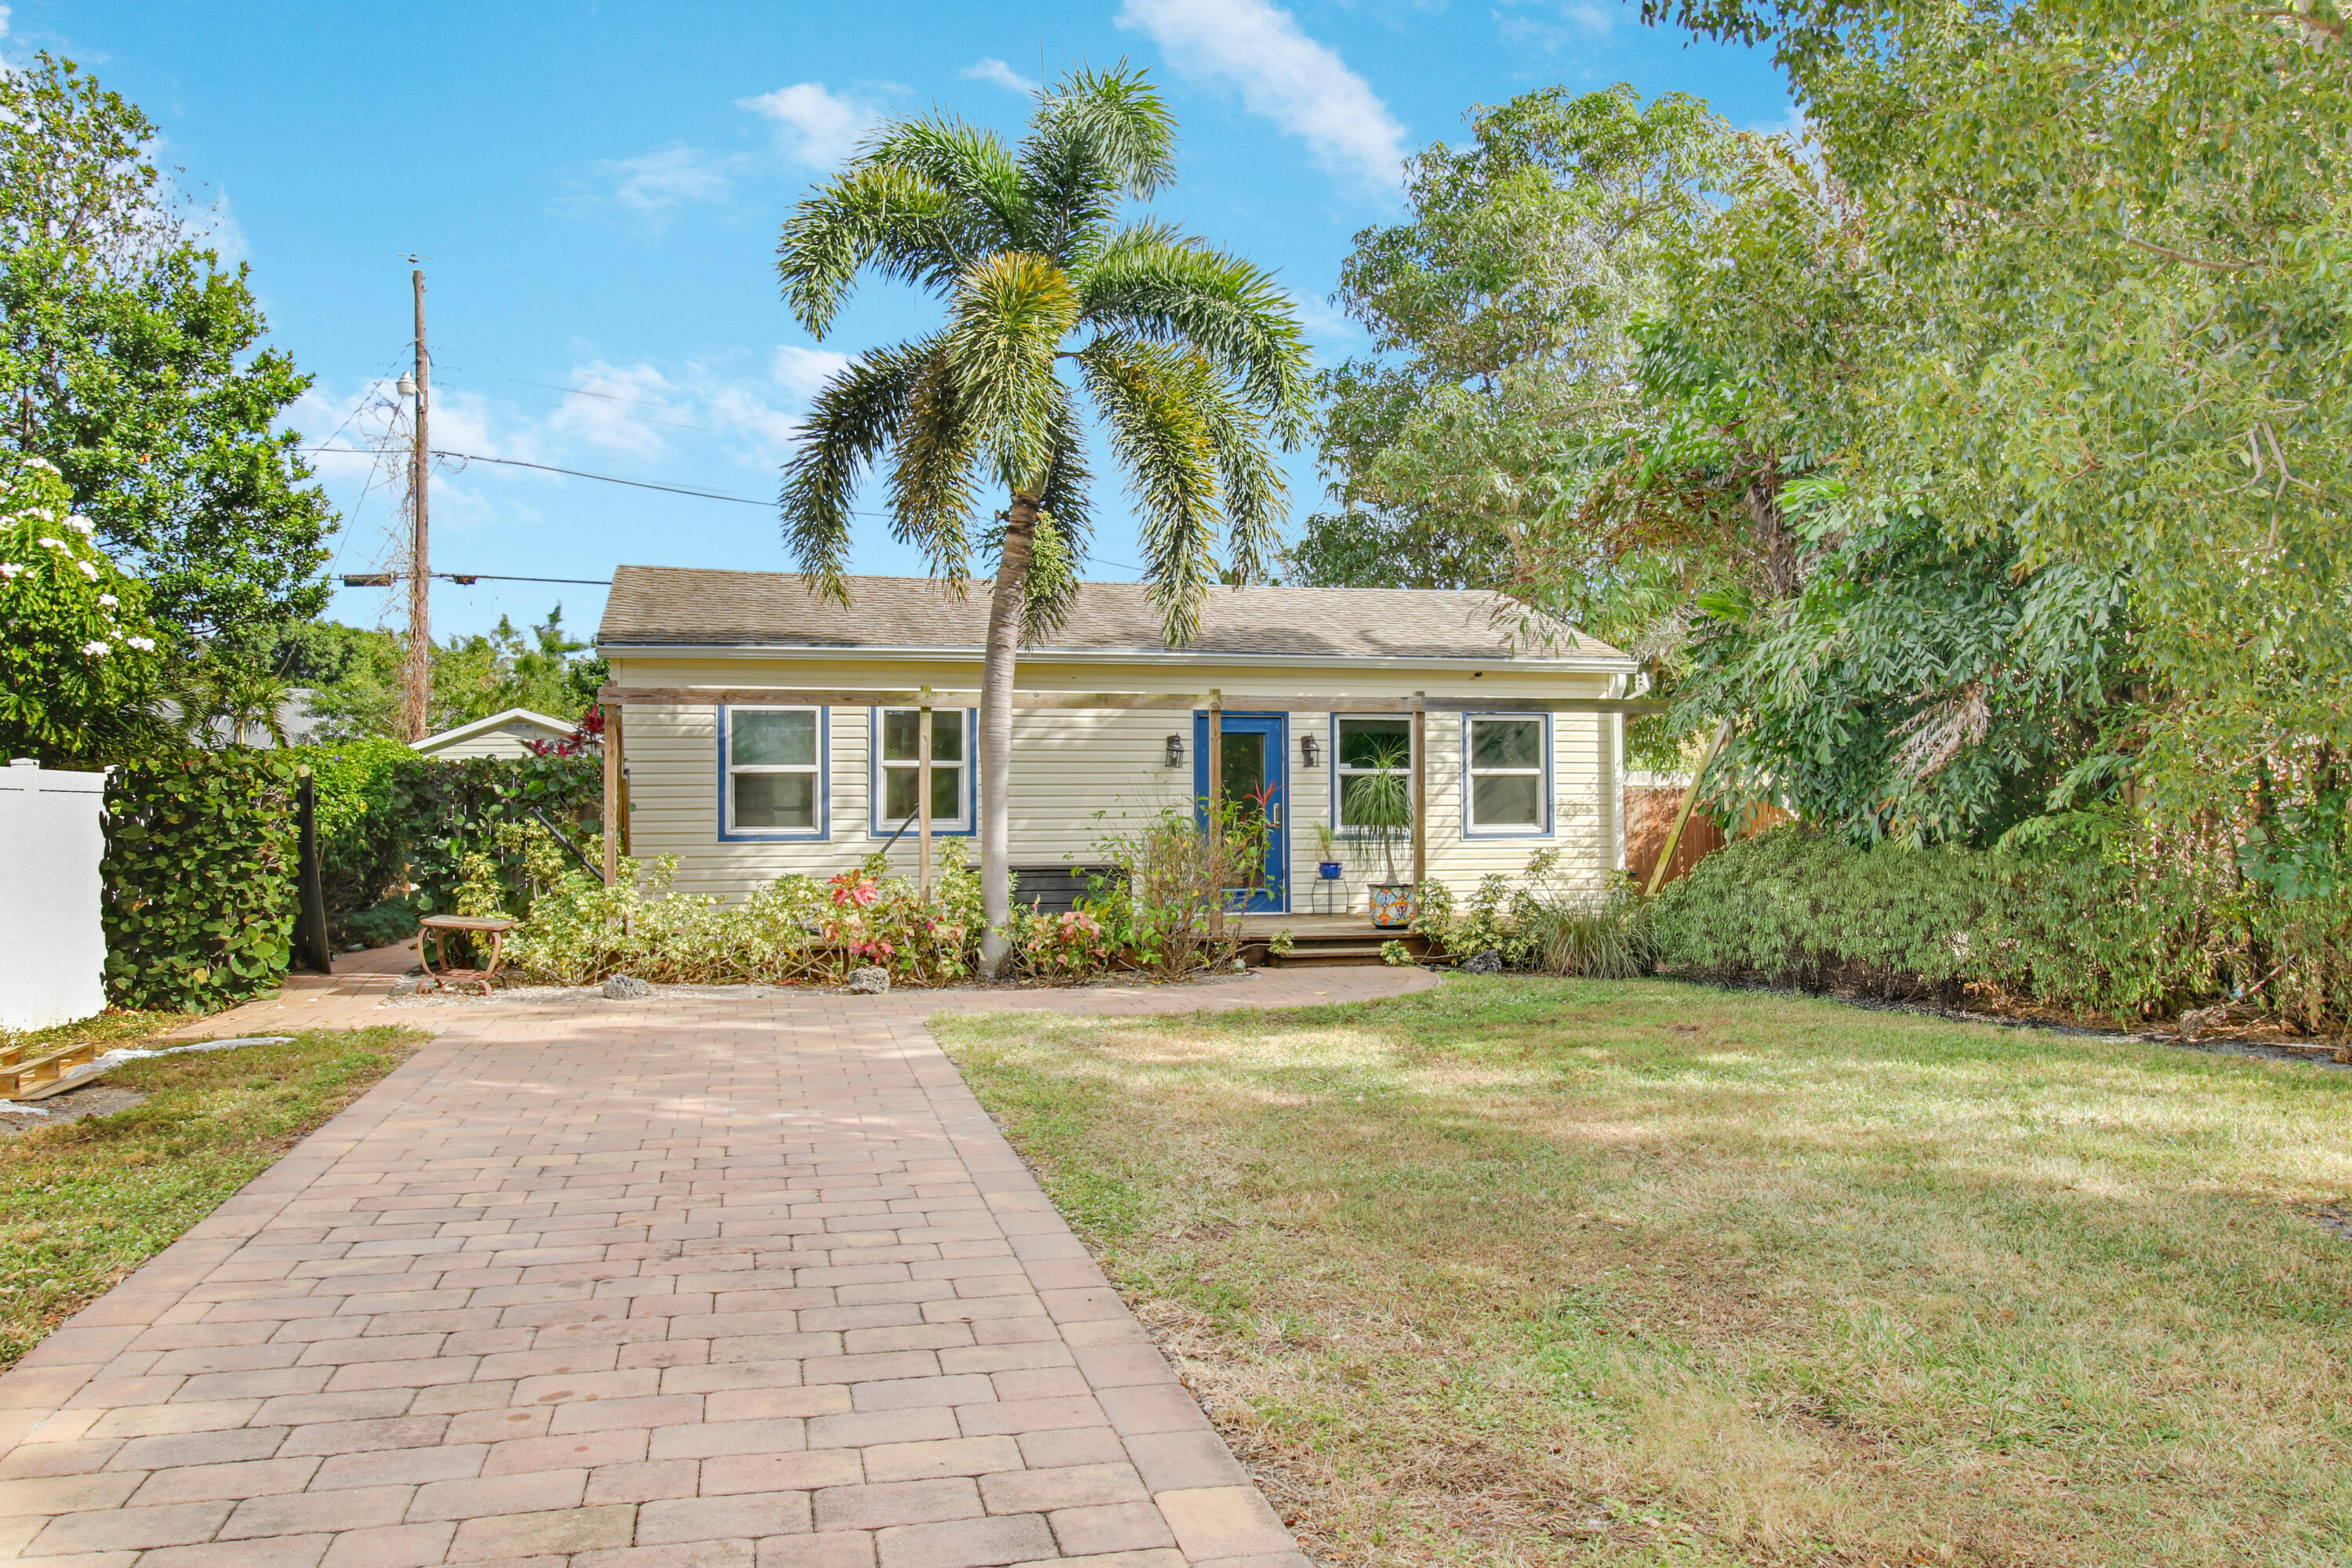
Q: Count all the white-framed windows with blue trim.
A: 4